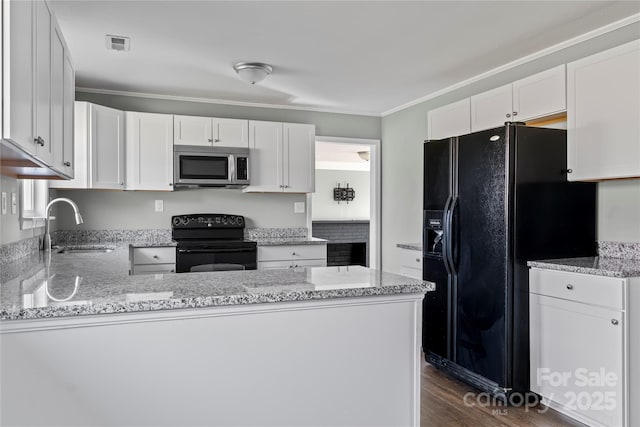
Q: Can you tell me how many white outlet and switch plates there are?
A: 4